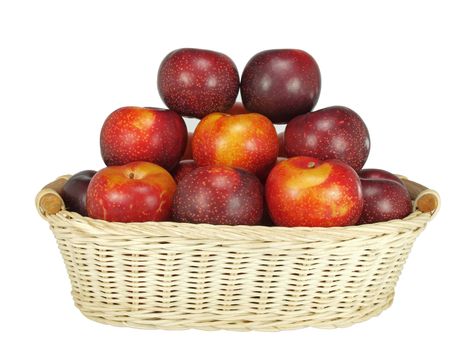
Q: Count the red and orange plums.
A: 4